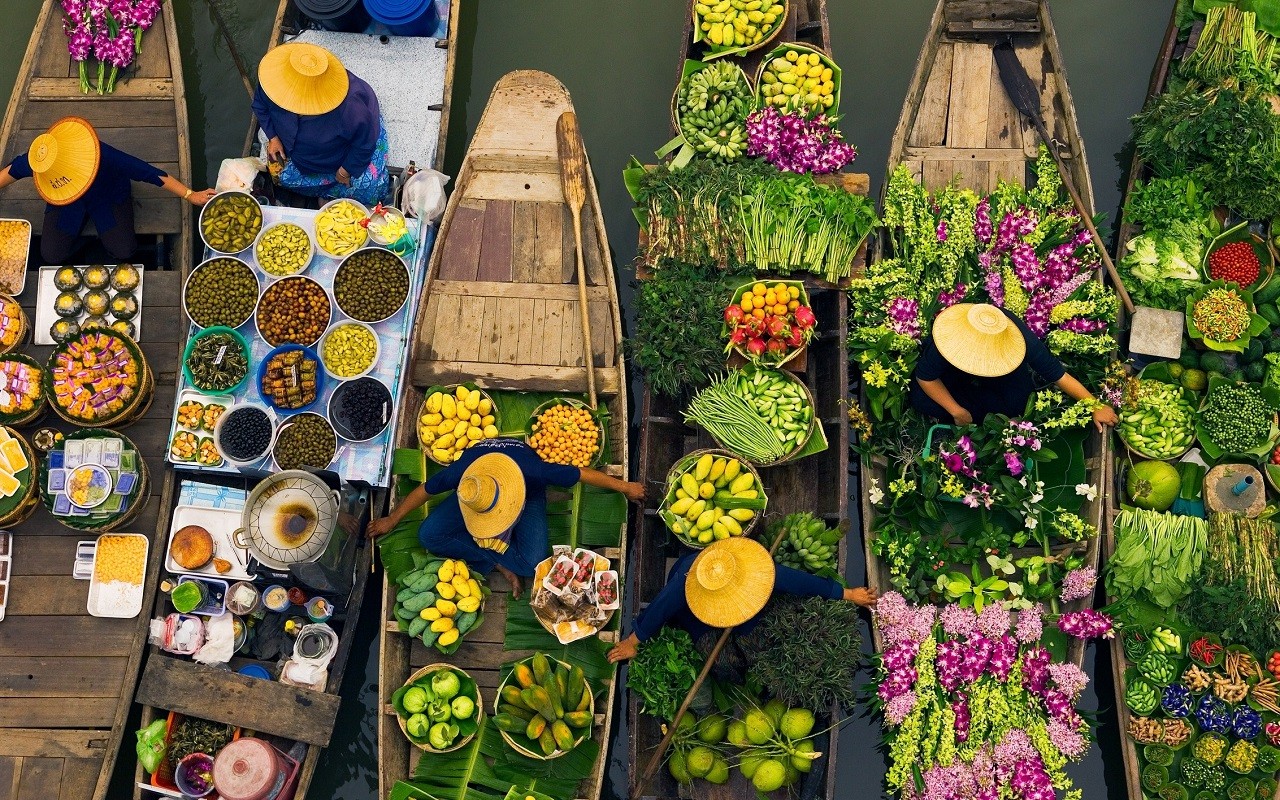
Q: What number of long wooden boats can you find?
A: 6